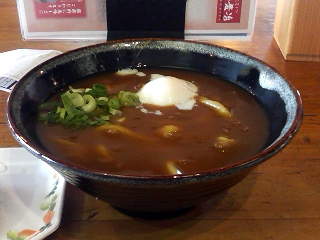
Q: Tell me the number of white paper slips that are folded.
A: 1